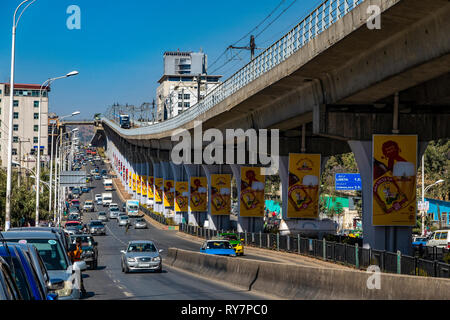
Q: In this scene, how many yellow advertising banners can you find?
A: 13